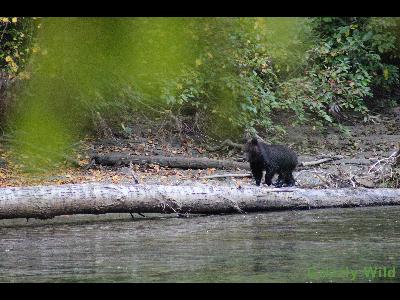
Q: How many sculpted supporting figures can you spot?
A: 0